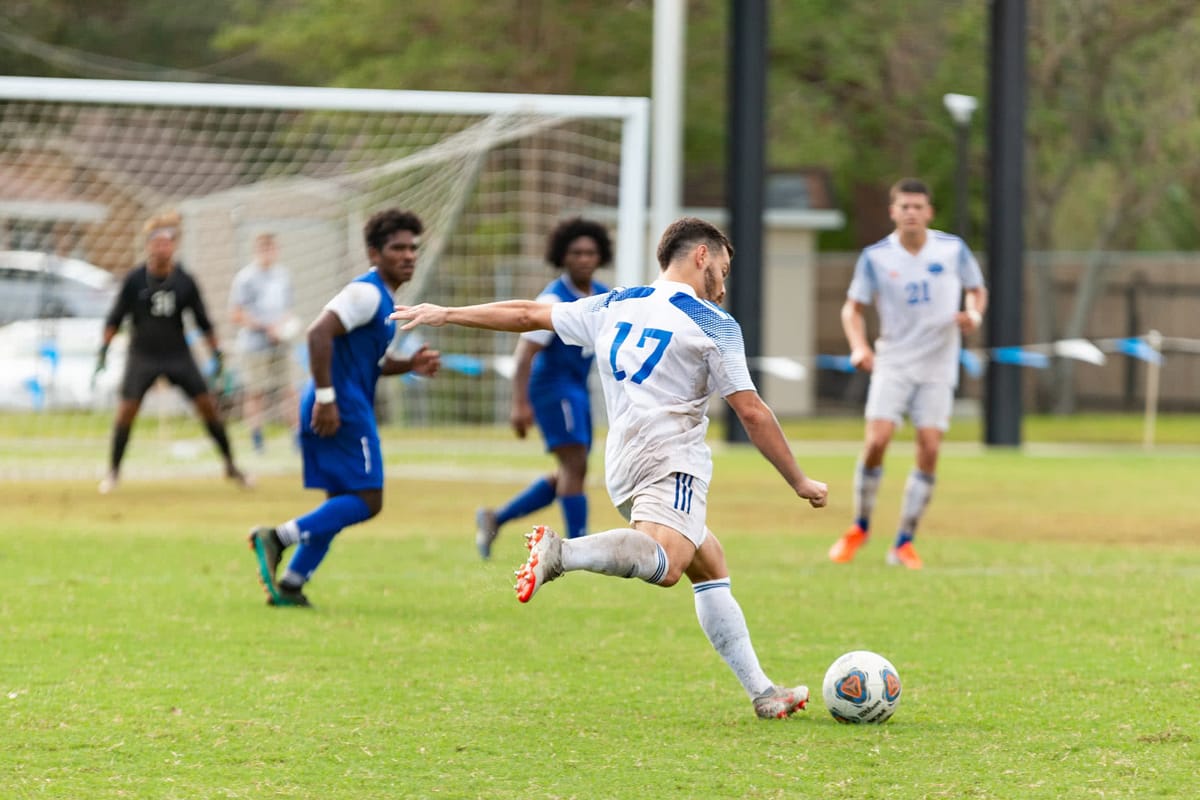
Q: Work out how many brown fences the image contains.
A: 1